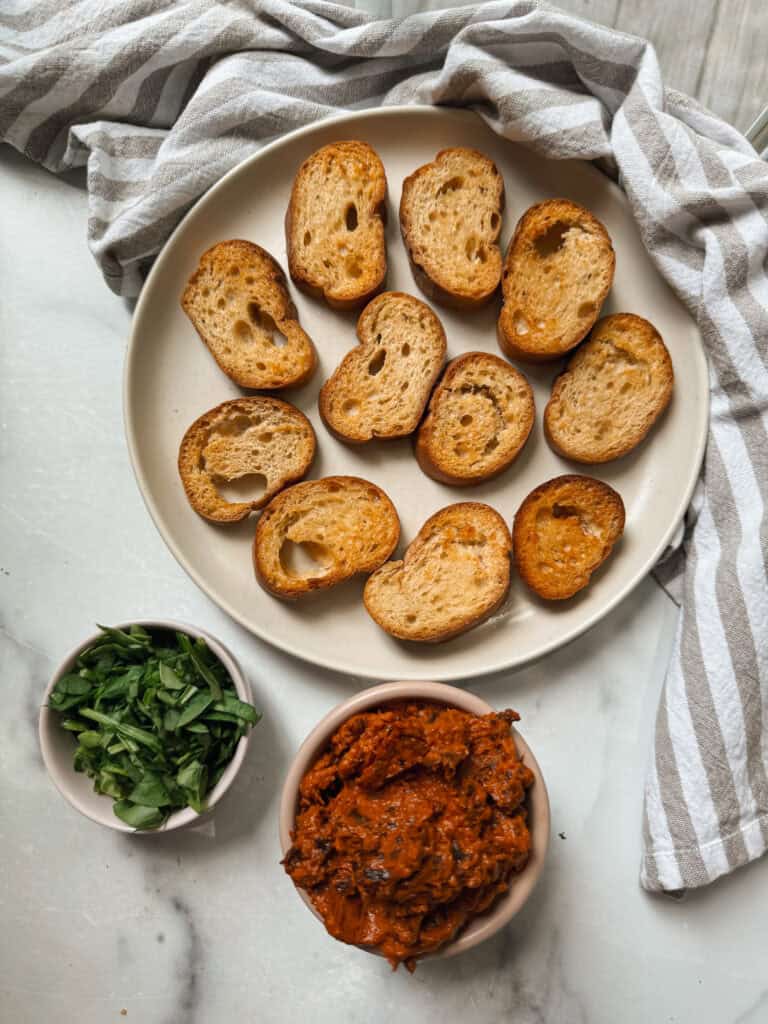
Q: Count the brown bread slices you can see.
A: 11